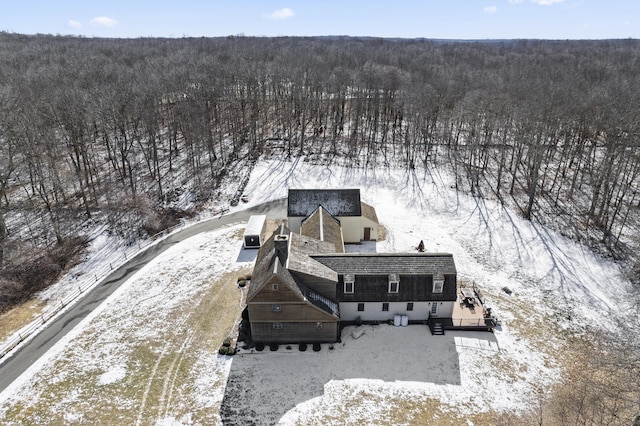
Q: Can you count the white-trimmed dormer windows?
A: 3